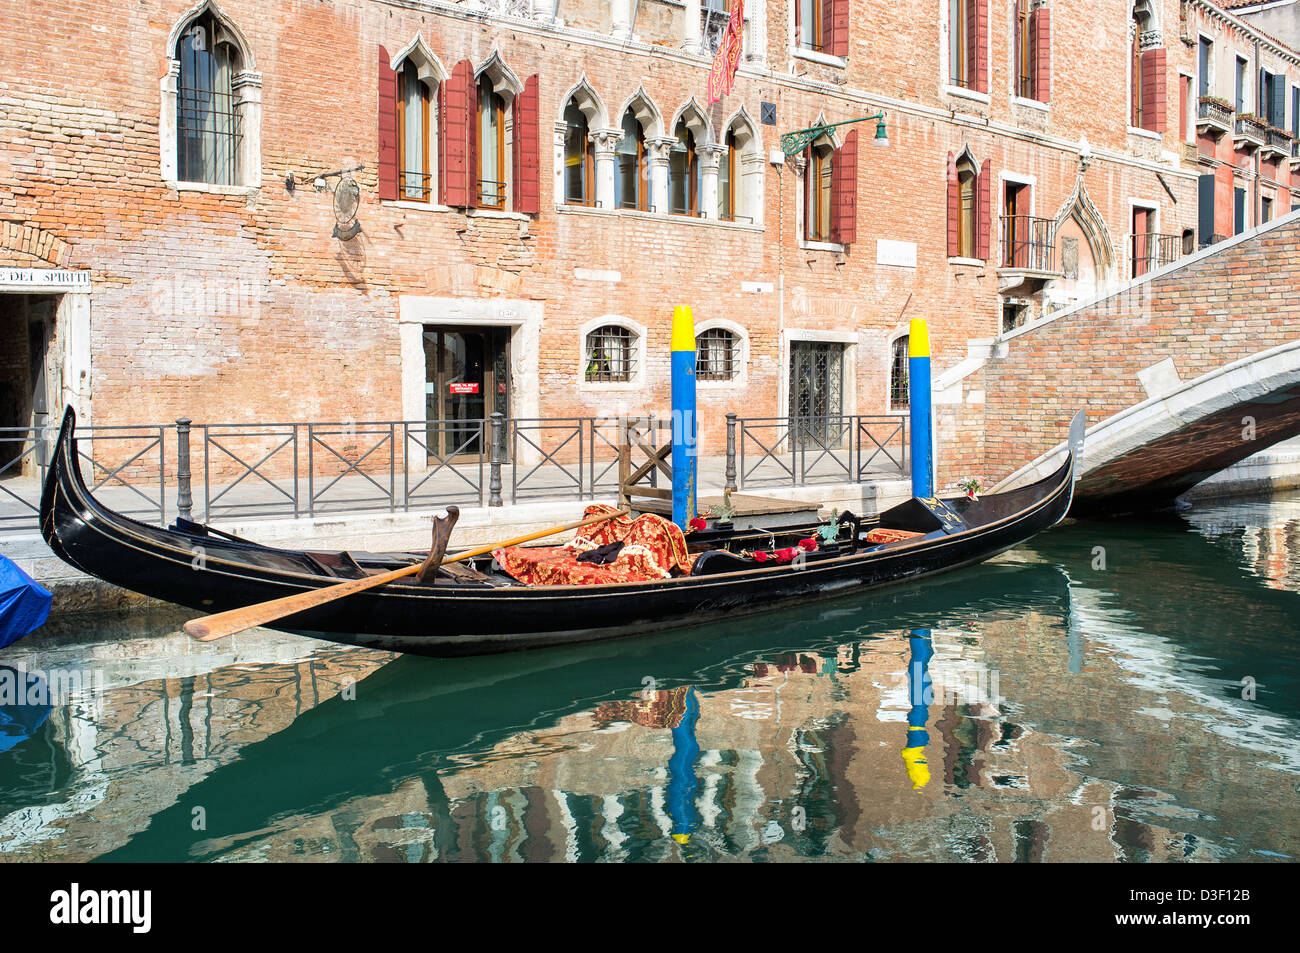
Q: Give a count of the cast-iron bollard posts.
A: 3